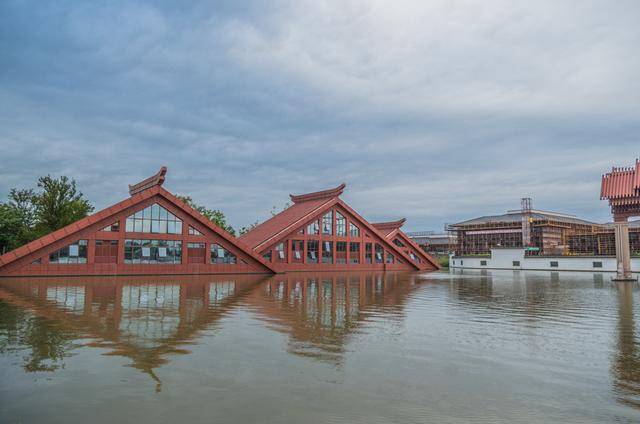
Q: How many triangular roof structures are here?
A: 3